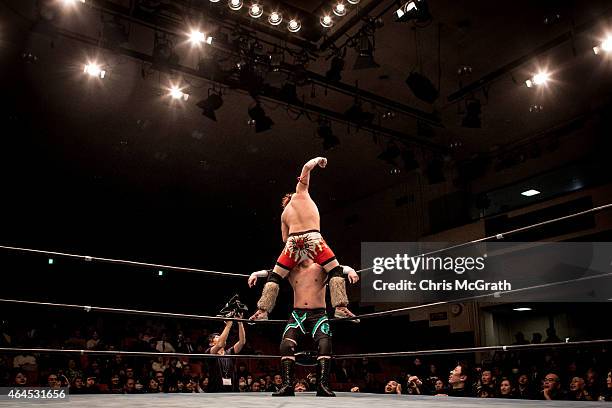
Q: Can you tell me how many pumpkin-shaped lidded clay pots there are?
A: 0